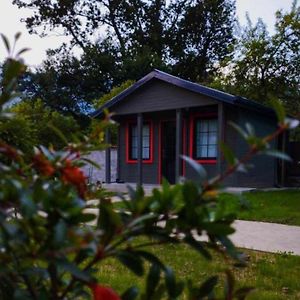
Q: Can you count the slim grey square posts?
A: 4